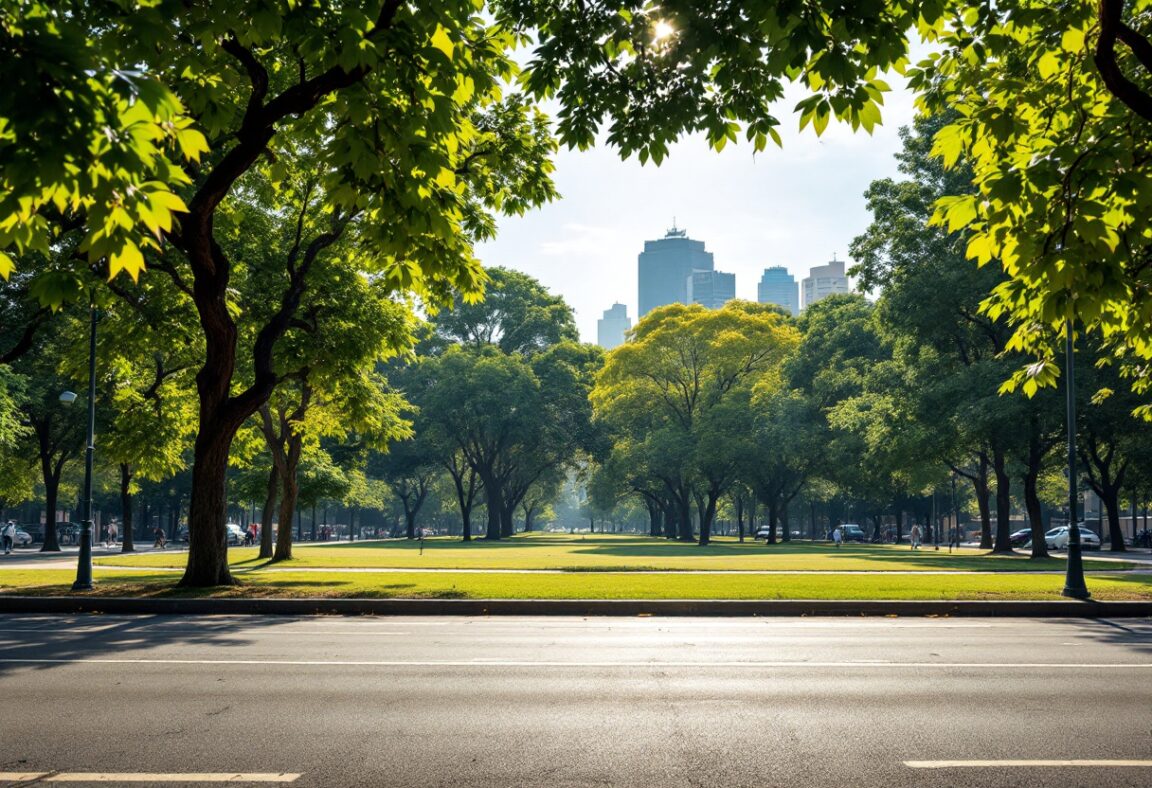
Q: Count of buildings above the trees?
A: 5